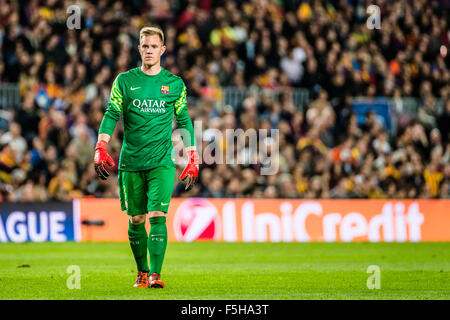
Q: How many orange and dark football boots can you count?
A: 2